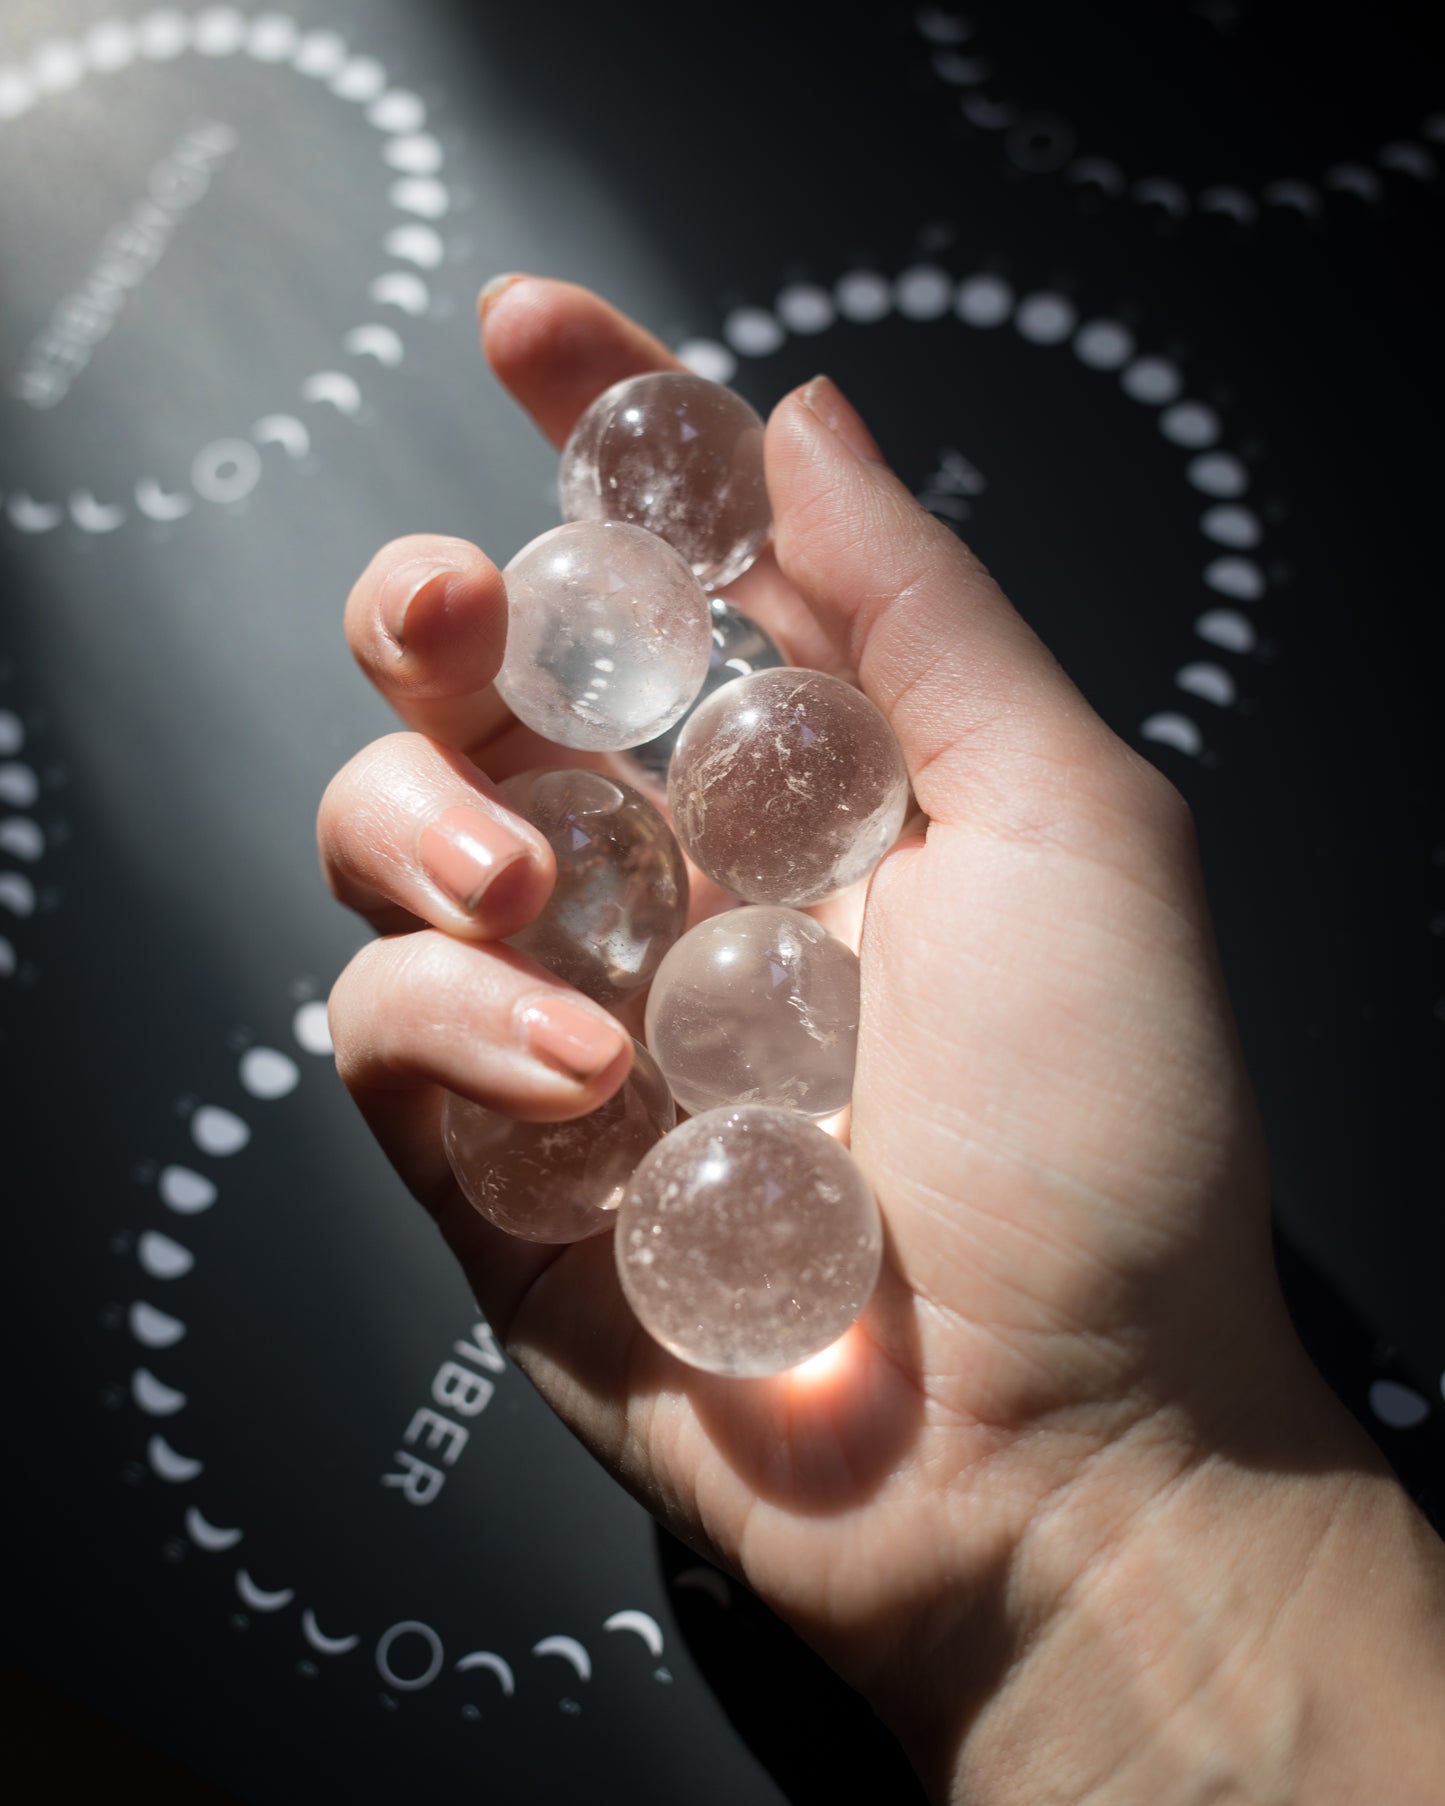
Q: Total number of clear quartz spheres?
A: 8